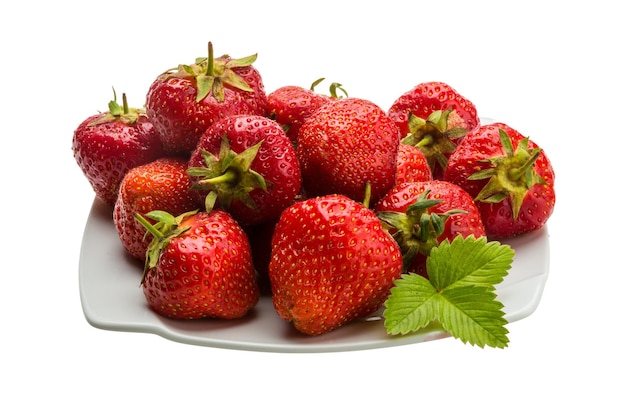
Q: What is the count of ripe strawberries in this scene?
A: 12